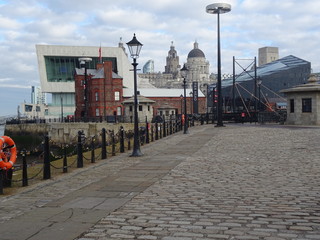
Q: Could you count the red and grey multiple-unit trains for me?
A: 0